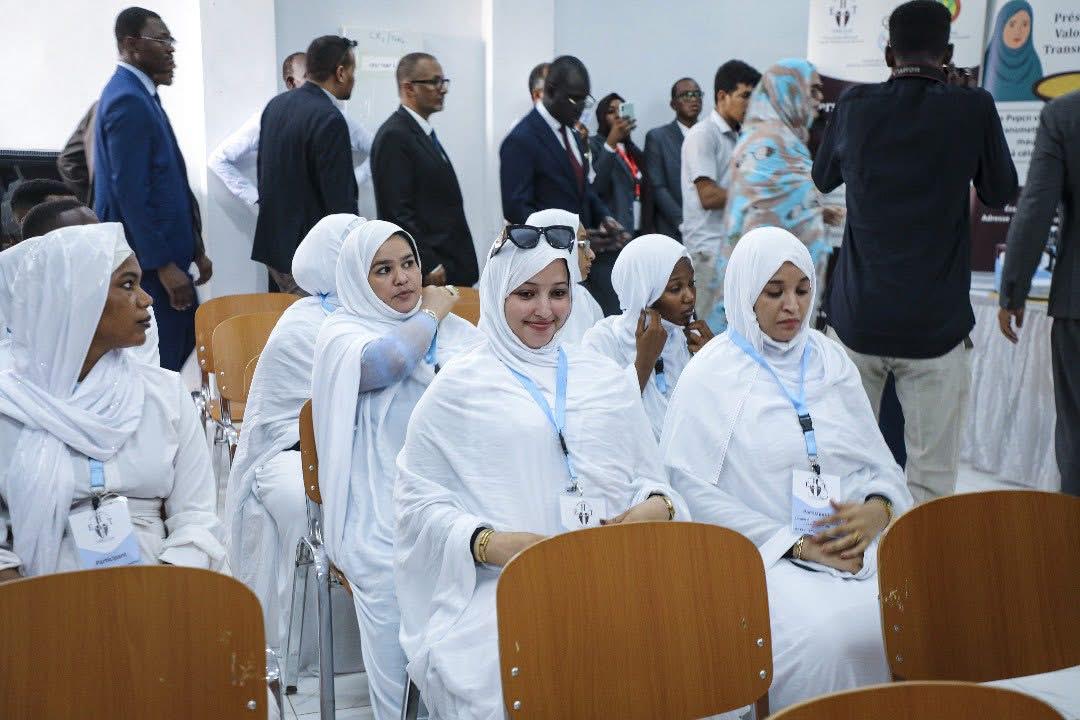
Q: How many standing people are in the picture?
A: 13